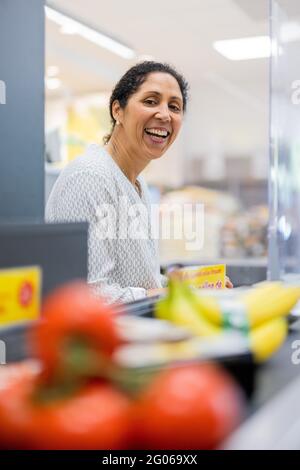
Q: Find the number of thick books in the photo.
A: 0